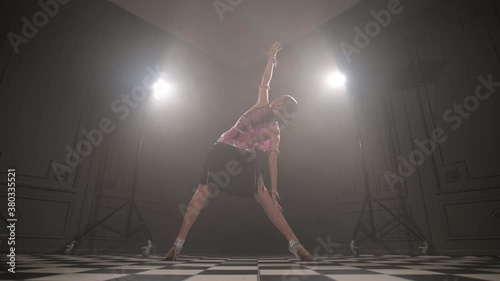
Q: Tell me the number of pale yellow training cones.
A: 0